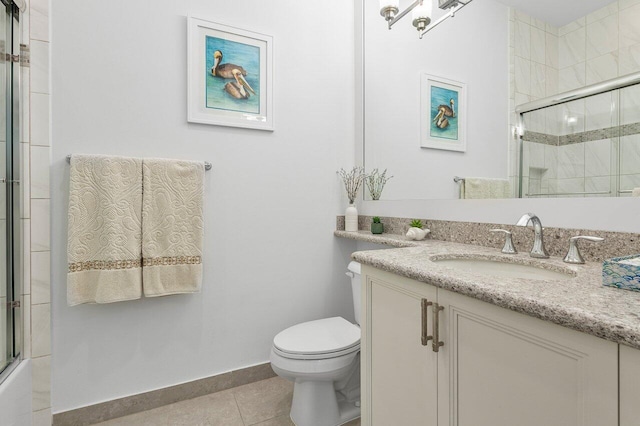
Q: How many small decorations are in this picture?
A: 3